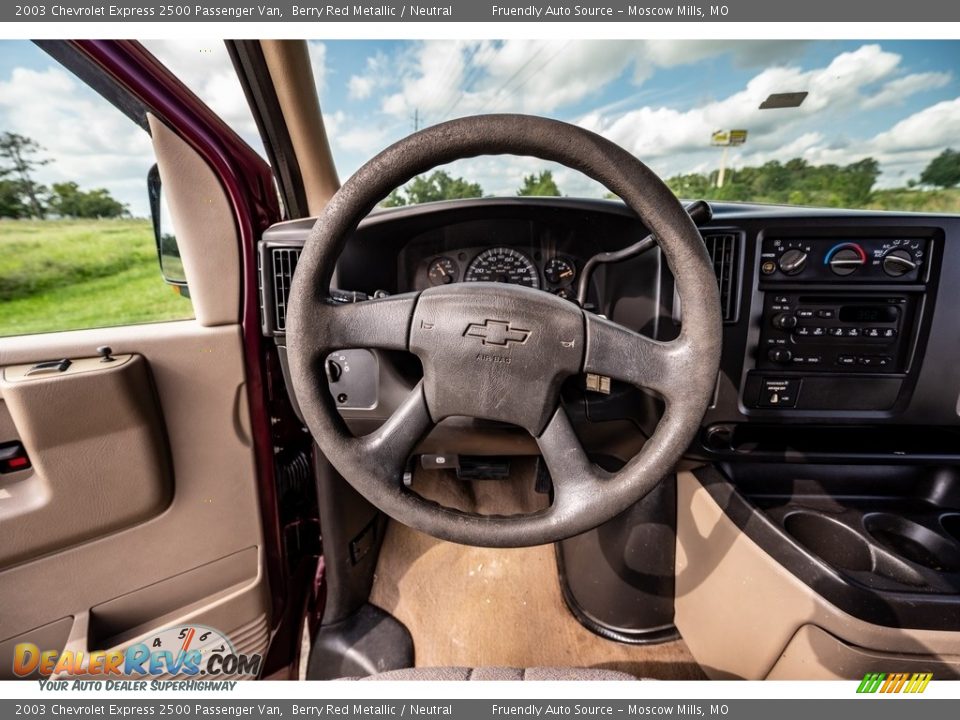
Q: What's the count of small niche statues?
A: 0